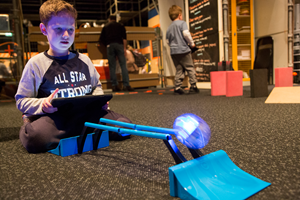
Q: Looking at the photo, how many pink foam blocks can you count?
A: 3